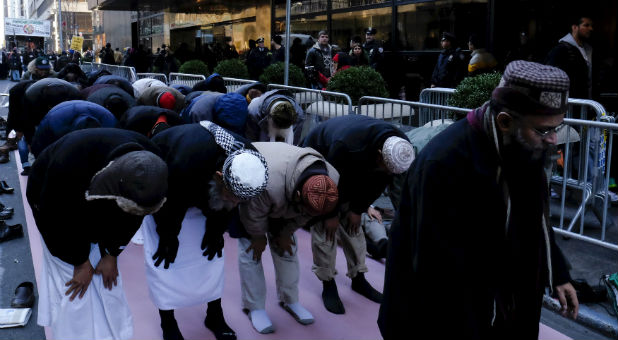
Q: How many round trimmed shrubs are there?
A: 5